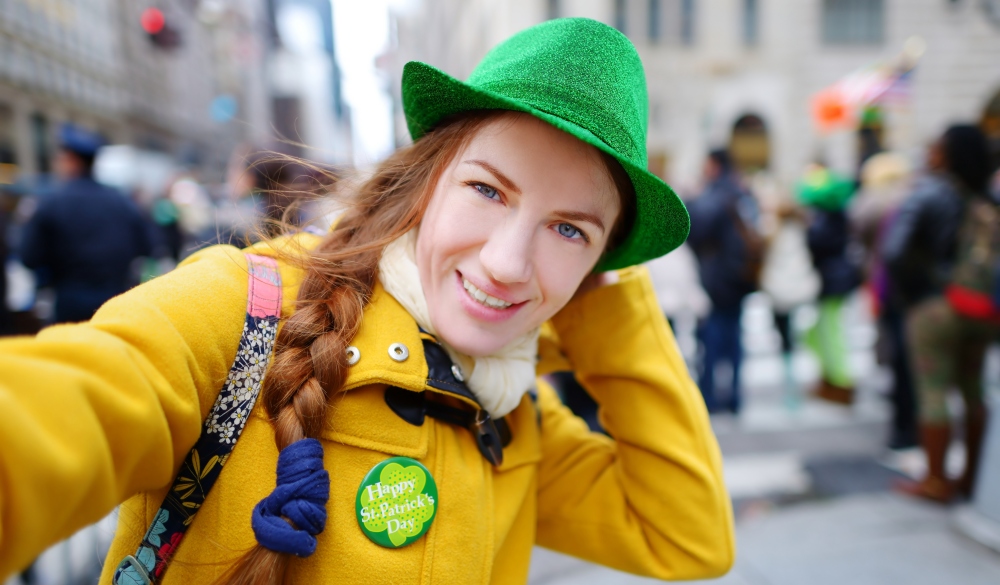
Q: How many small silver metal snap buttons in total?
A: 3